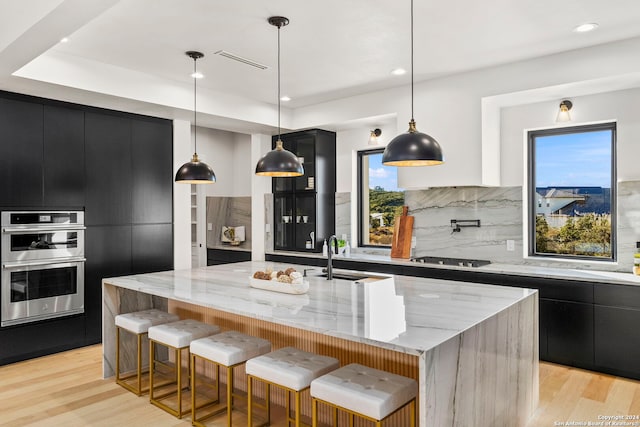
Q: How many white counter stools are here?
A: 5